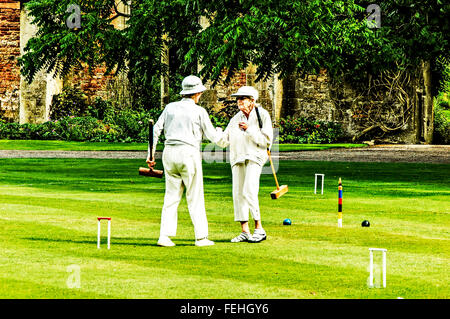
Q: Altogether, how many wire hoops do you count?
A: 3